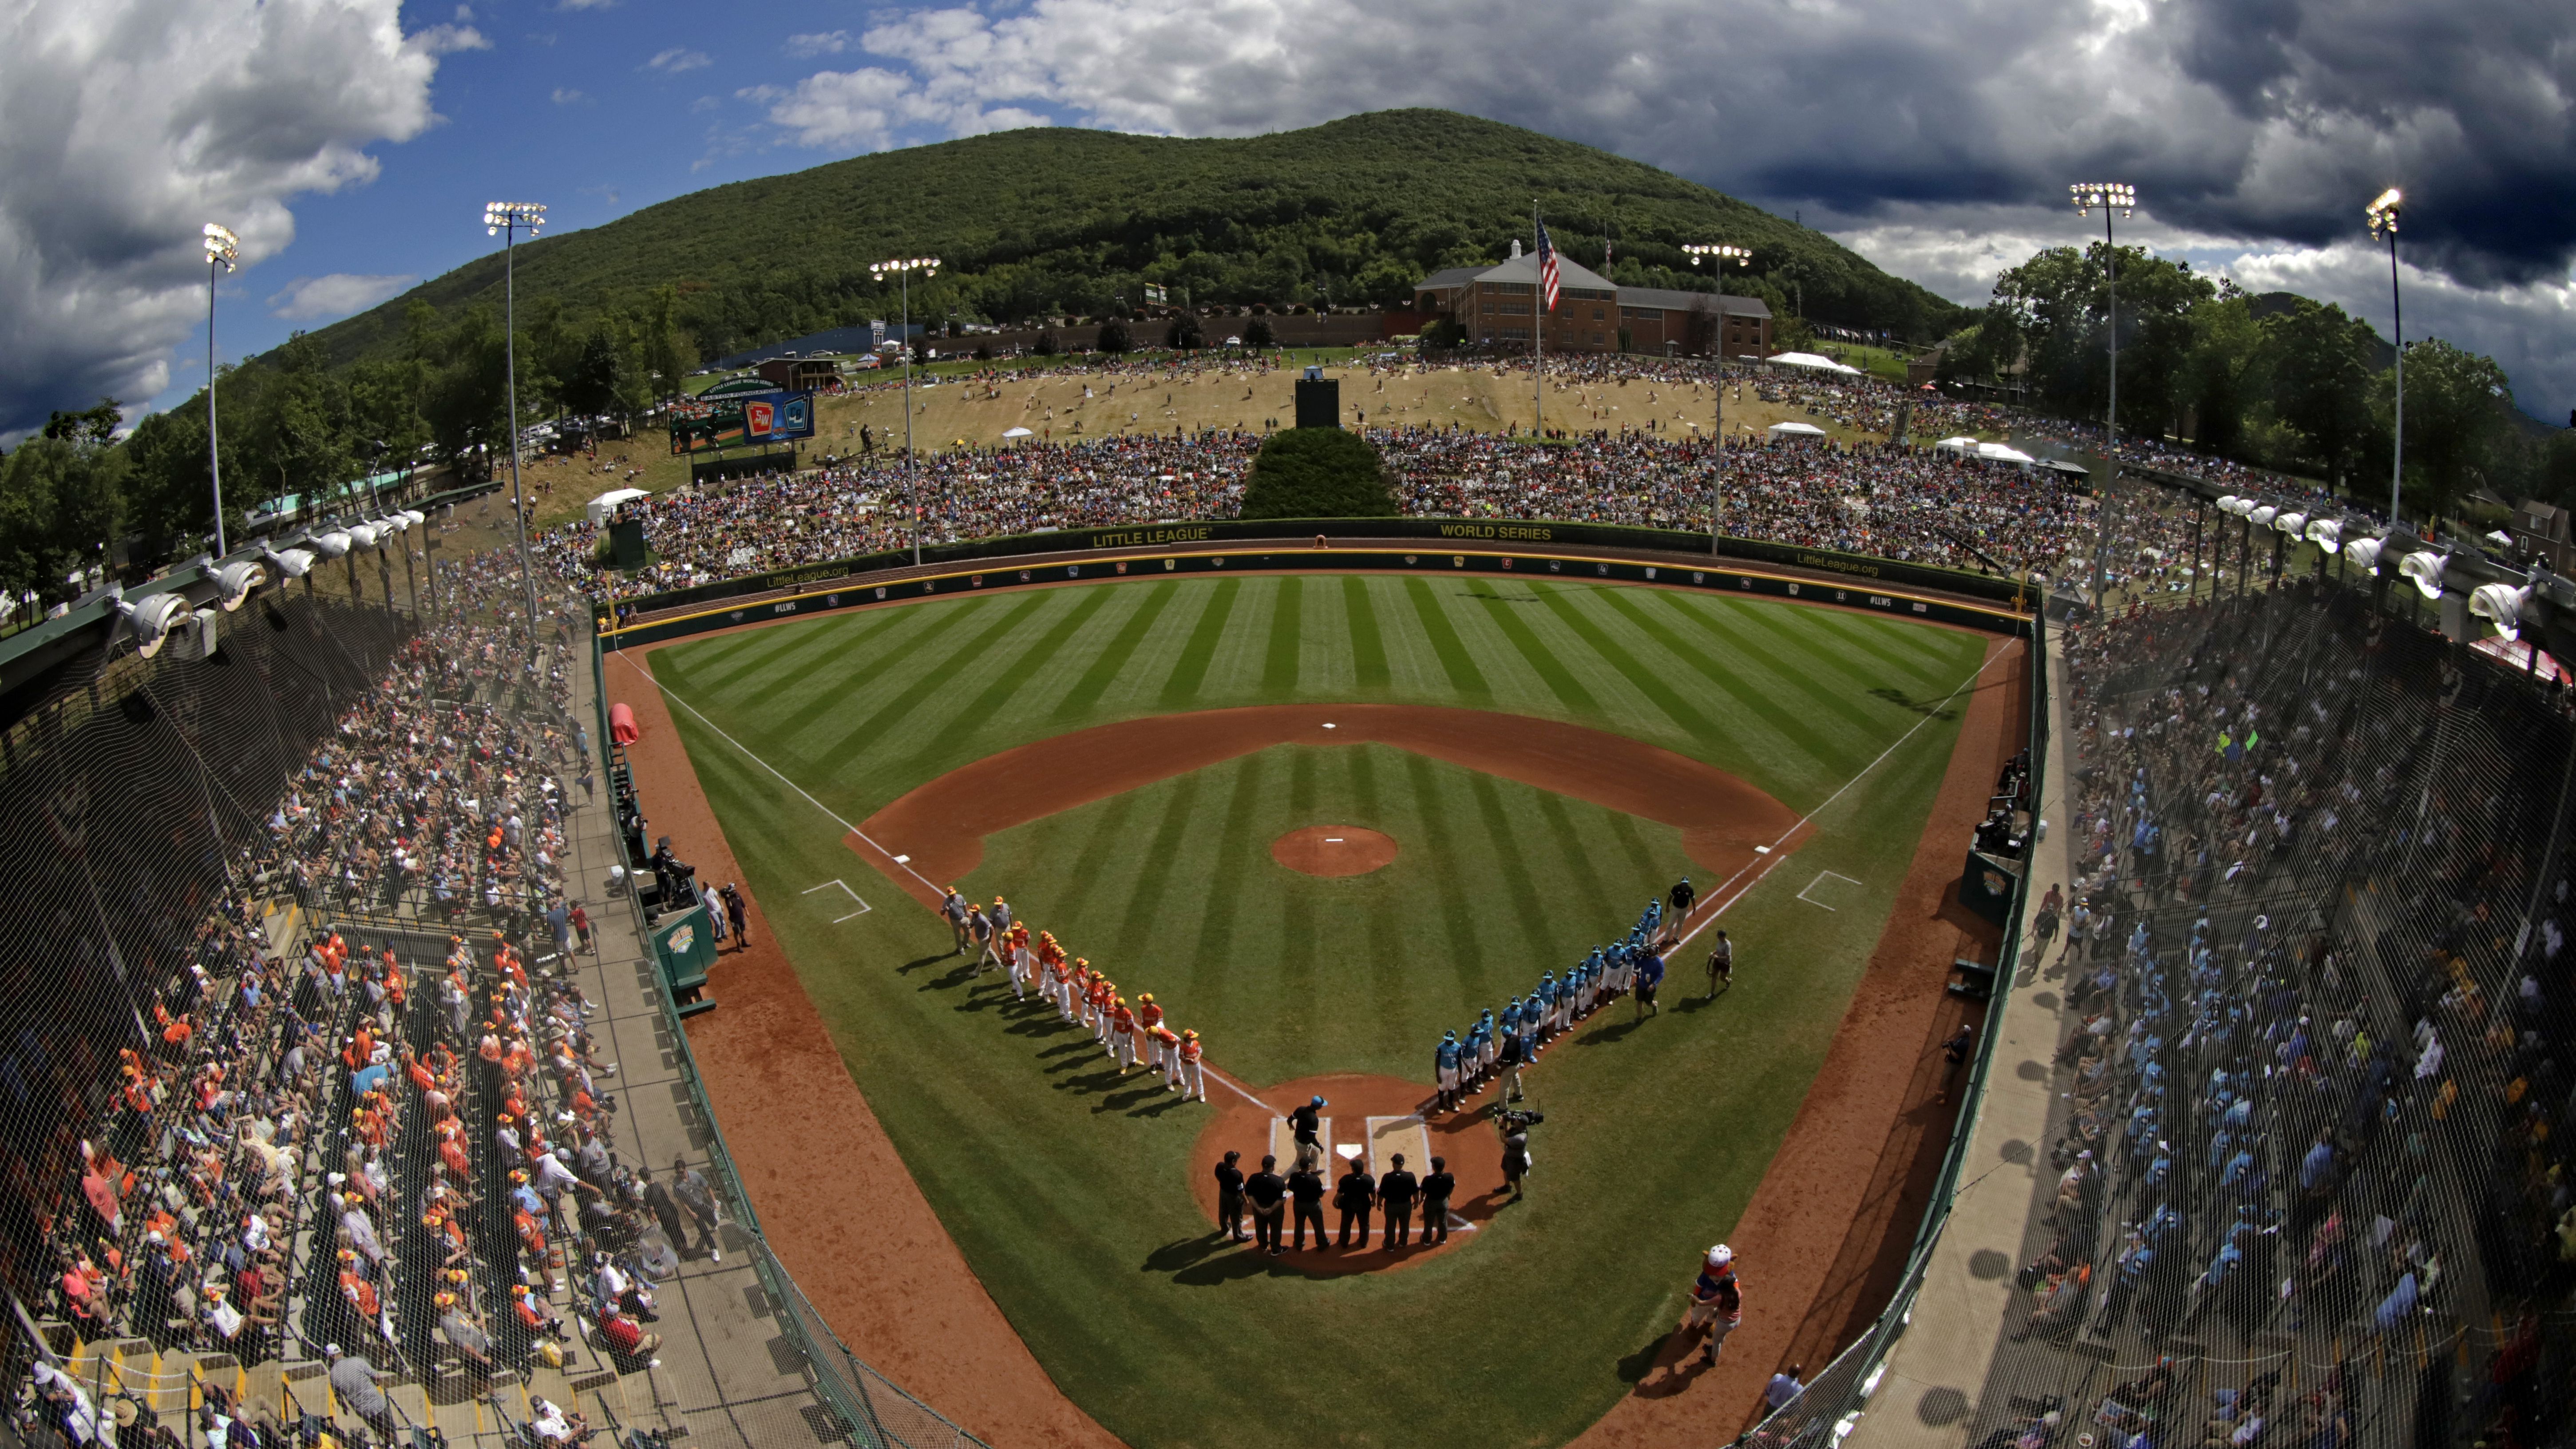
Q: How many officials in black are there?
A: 6